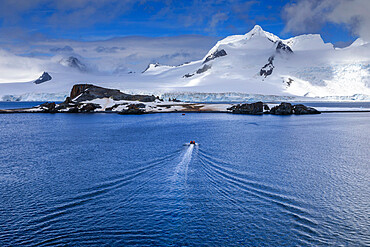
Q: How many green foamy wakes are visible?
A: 0